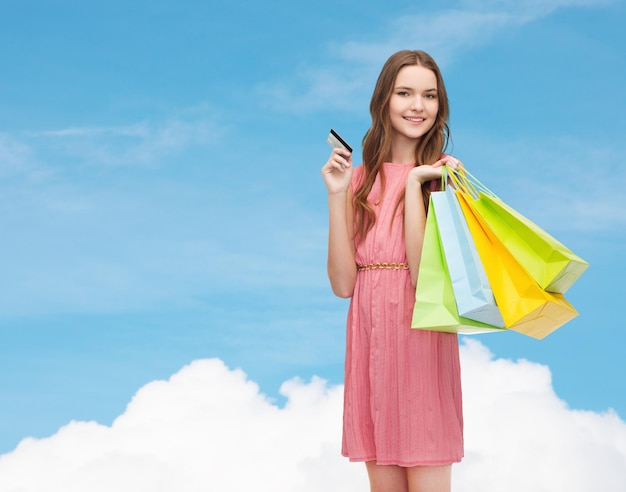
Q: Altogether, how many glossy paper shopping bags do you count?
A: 4